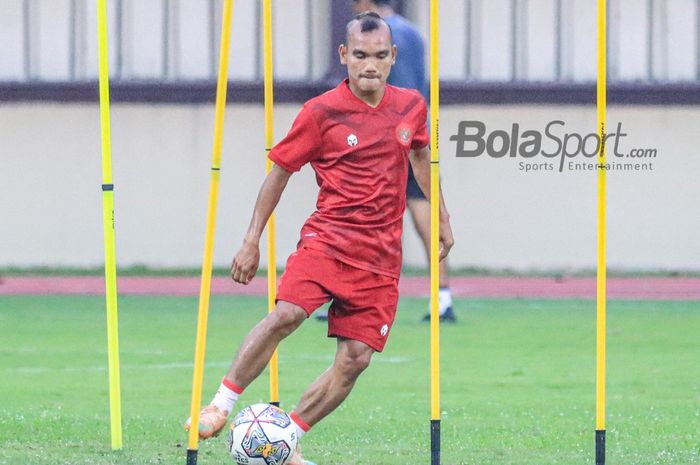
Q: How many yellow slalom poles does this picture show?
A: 5